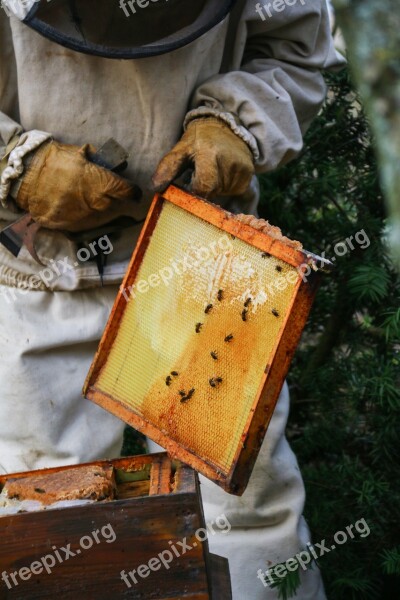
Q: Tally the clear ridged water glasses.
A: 0